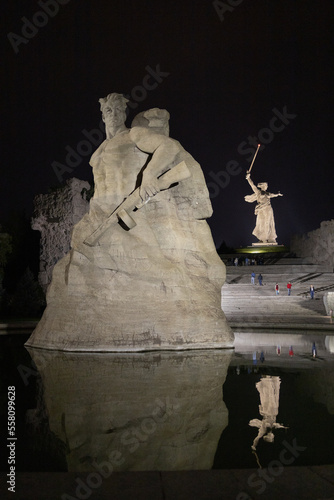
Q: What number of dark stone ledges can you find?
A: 1